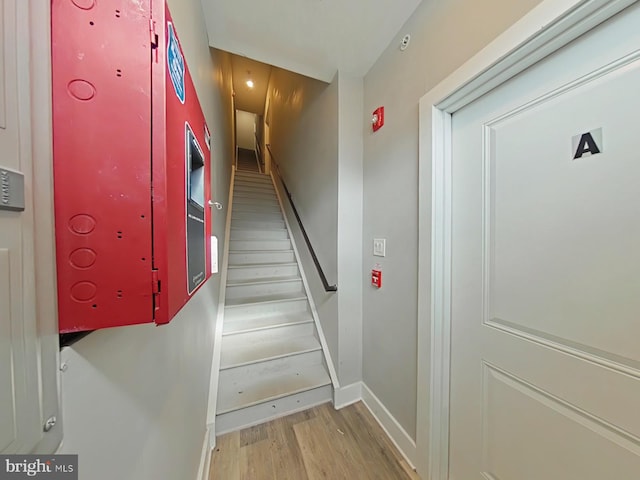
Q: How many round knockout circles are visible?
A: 5